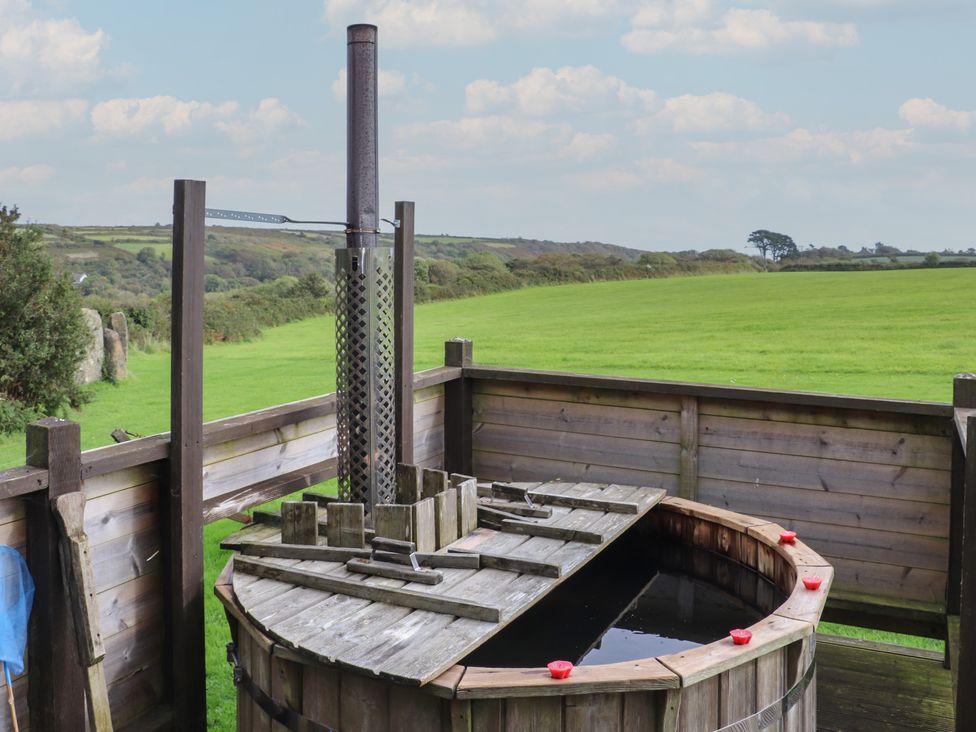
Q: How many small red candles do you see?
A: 4